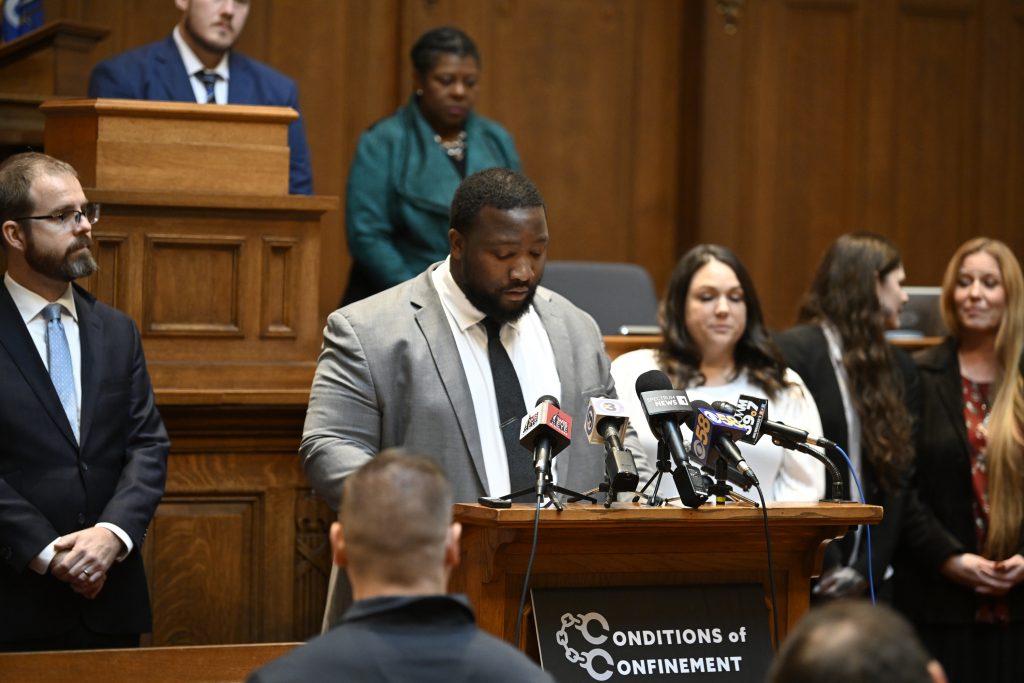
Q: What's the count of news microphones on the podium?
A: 5